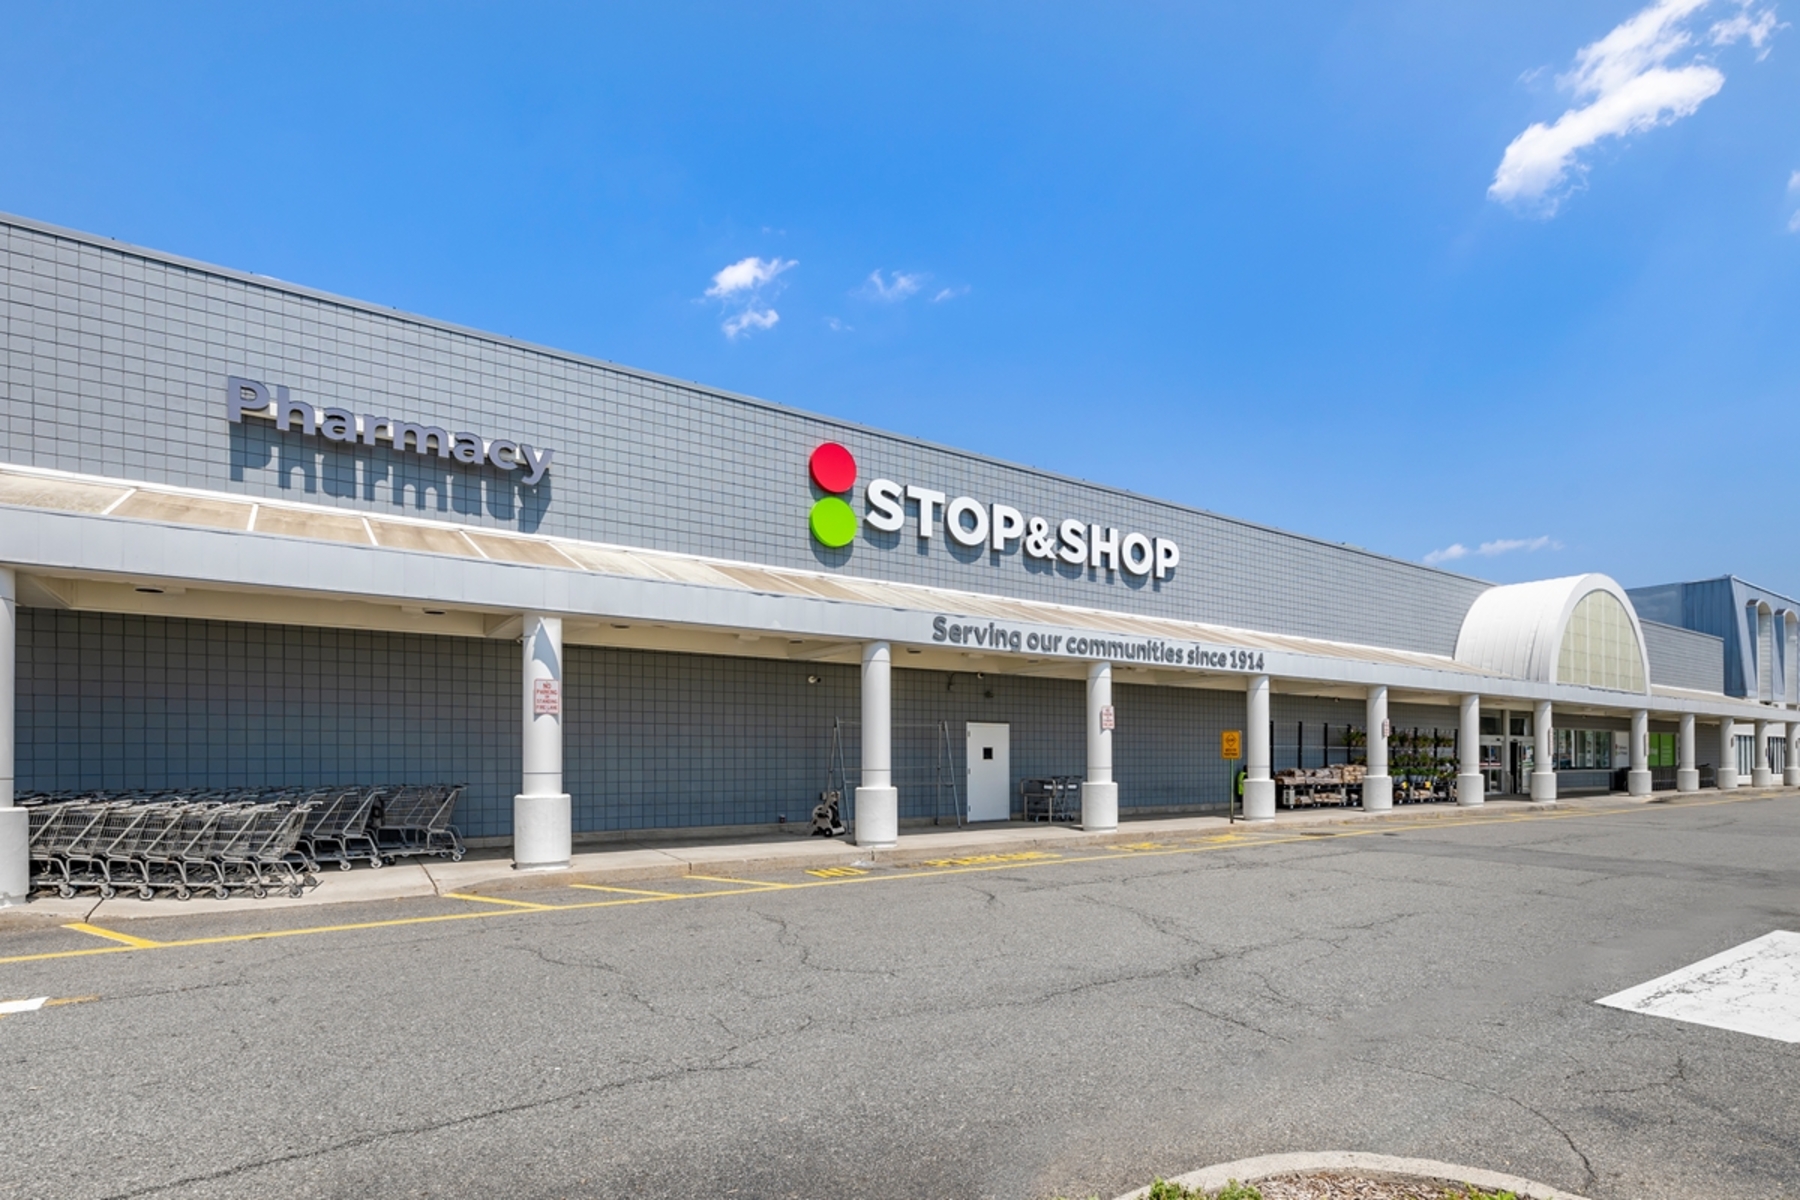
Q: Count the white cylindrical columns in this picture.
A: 13